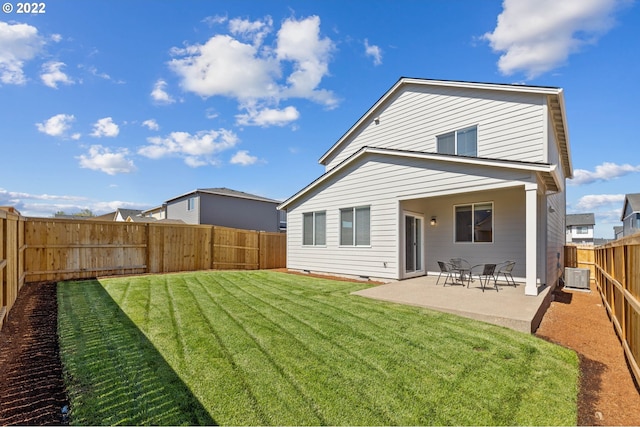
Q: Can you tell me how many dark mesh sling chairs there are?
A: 4